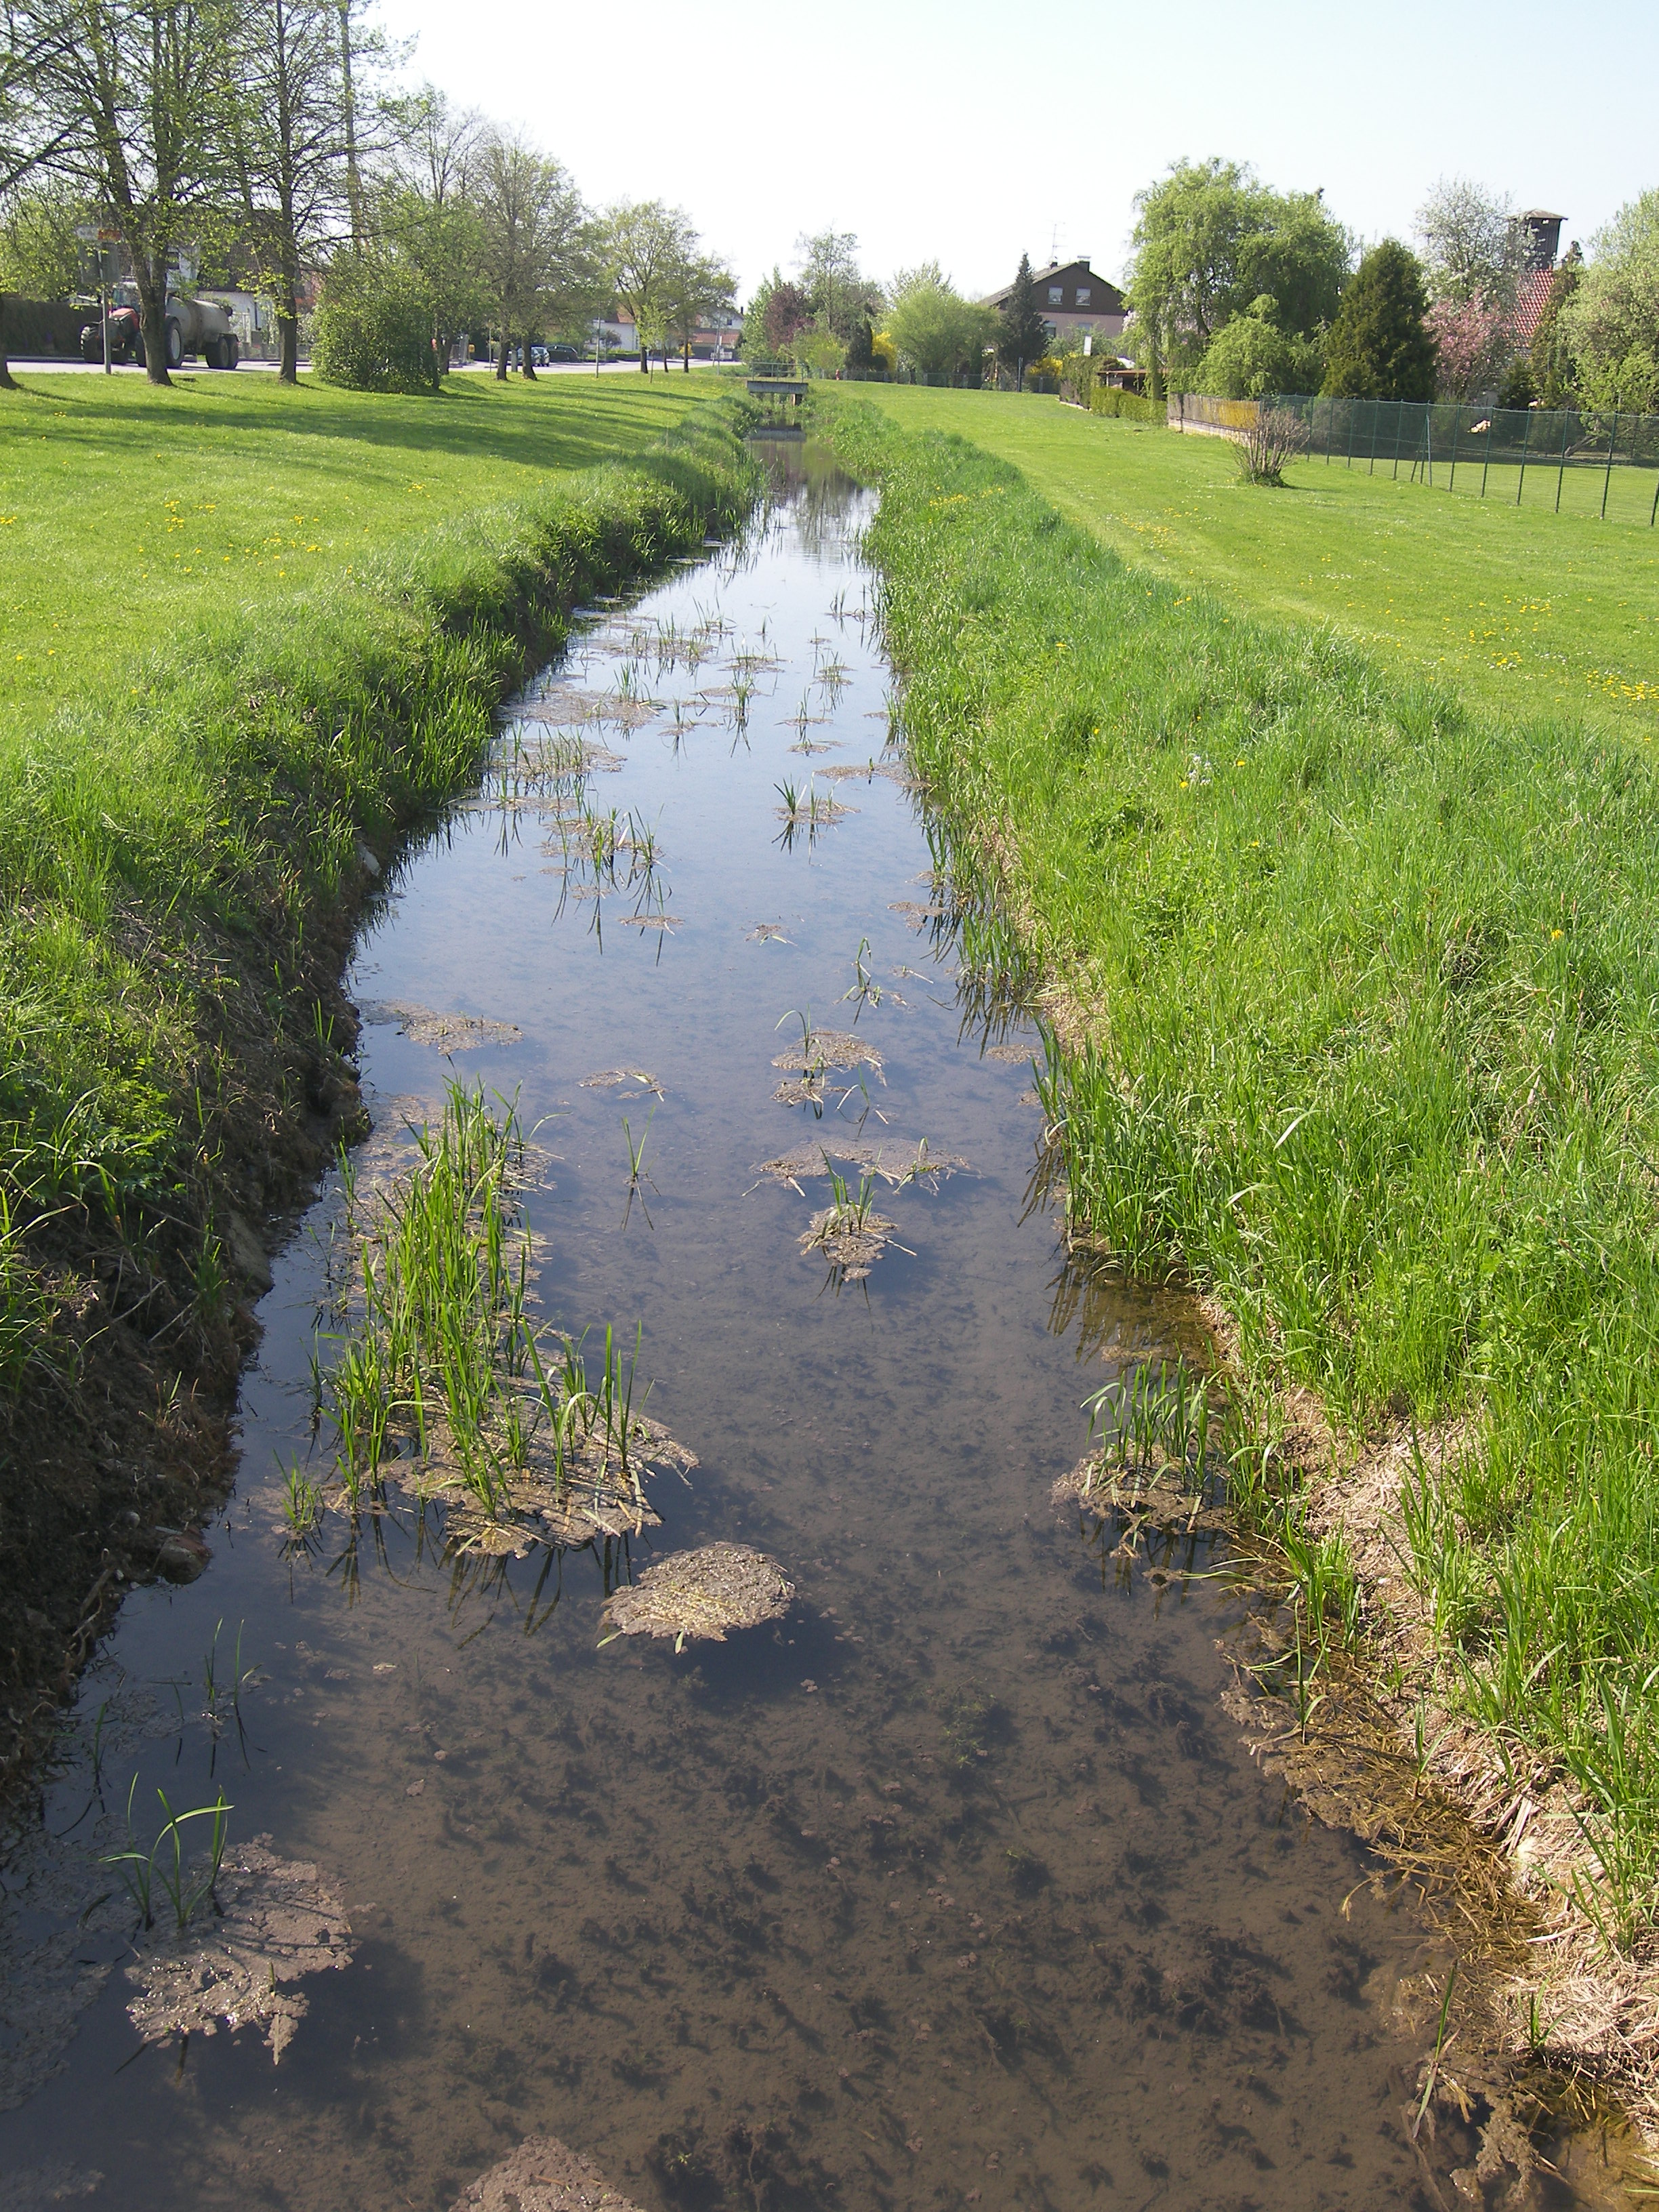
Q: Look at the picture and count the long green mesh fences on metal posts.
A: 1